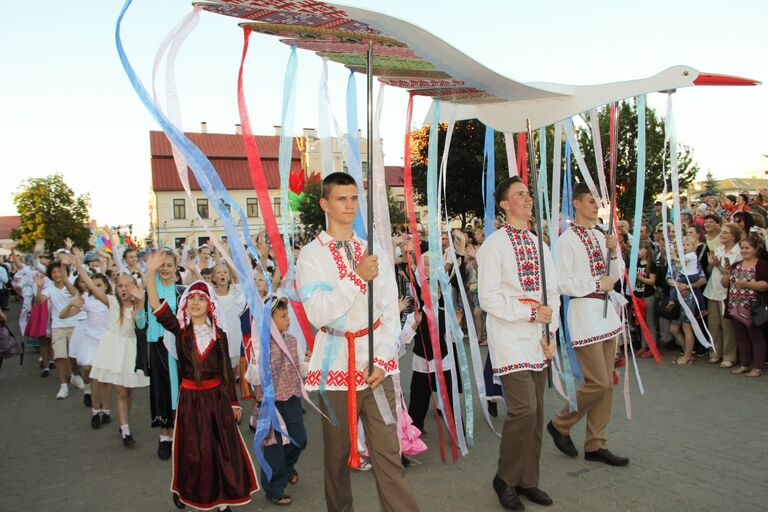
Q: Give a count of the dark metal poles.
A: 3